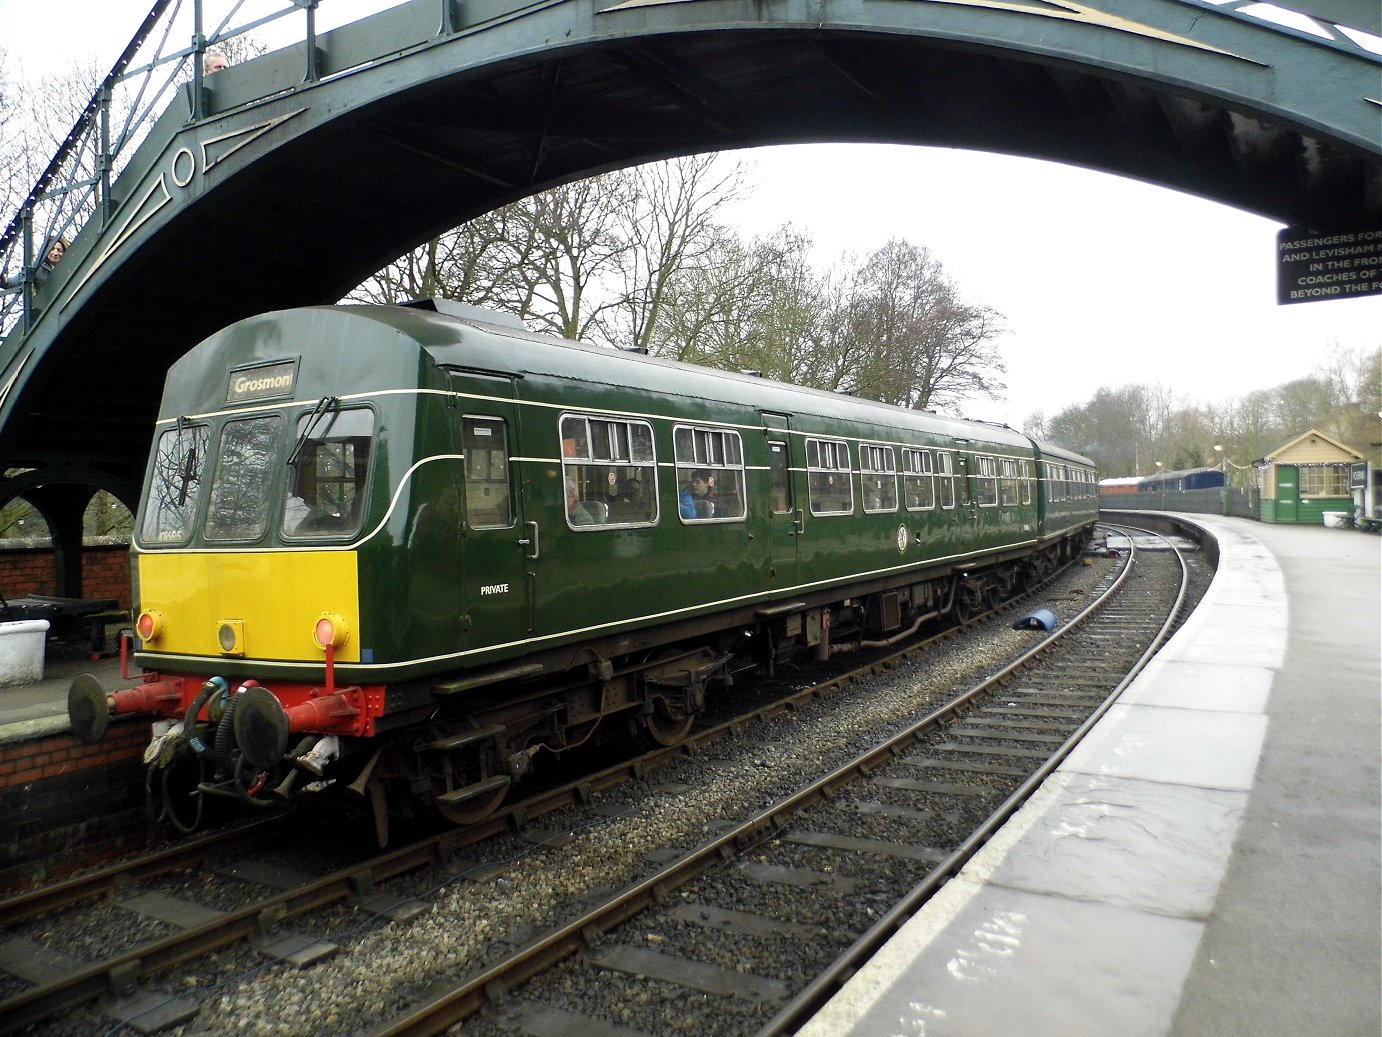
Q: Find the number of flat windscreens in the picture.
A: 3